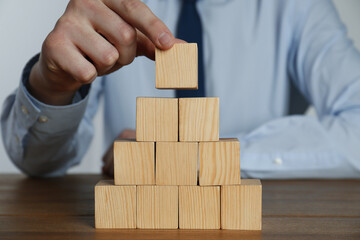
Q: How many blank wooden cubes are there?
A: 10